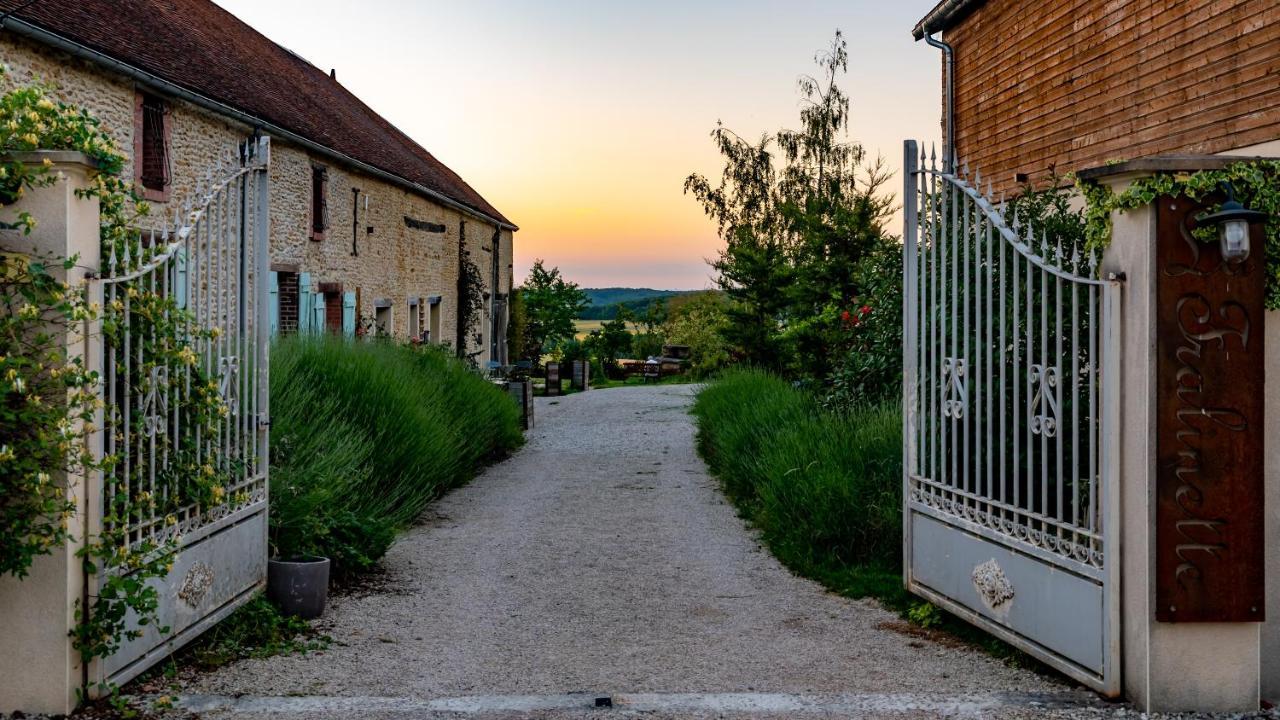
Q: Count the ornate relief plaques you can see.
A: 2